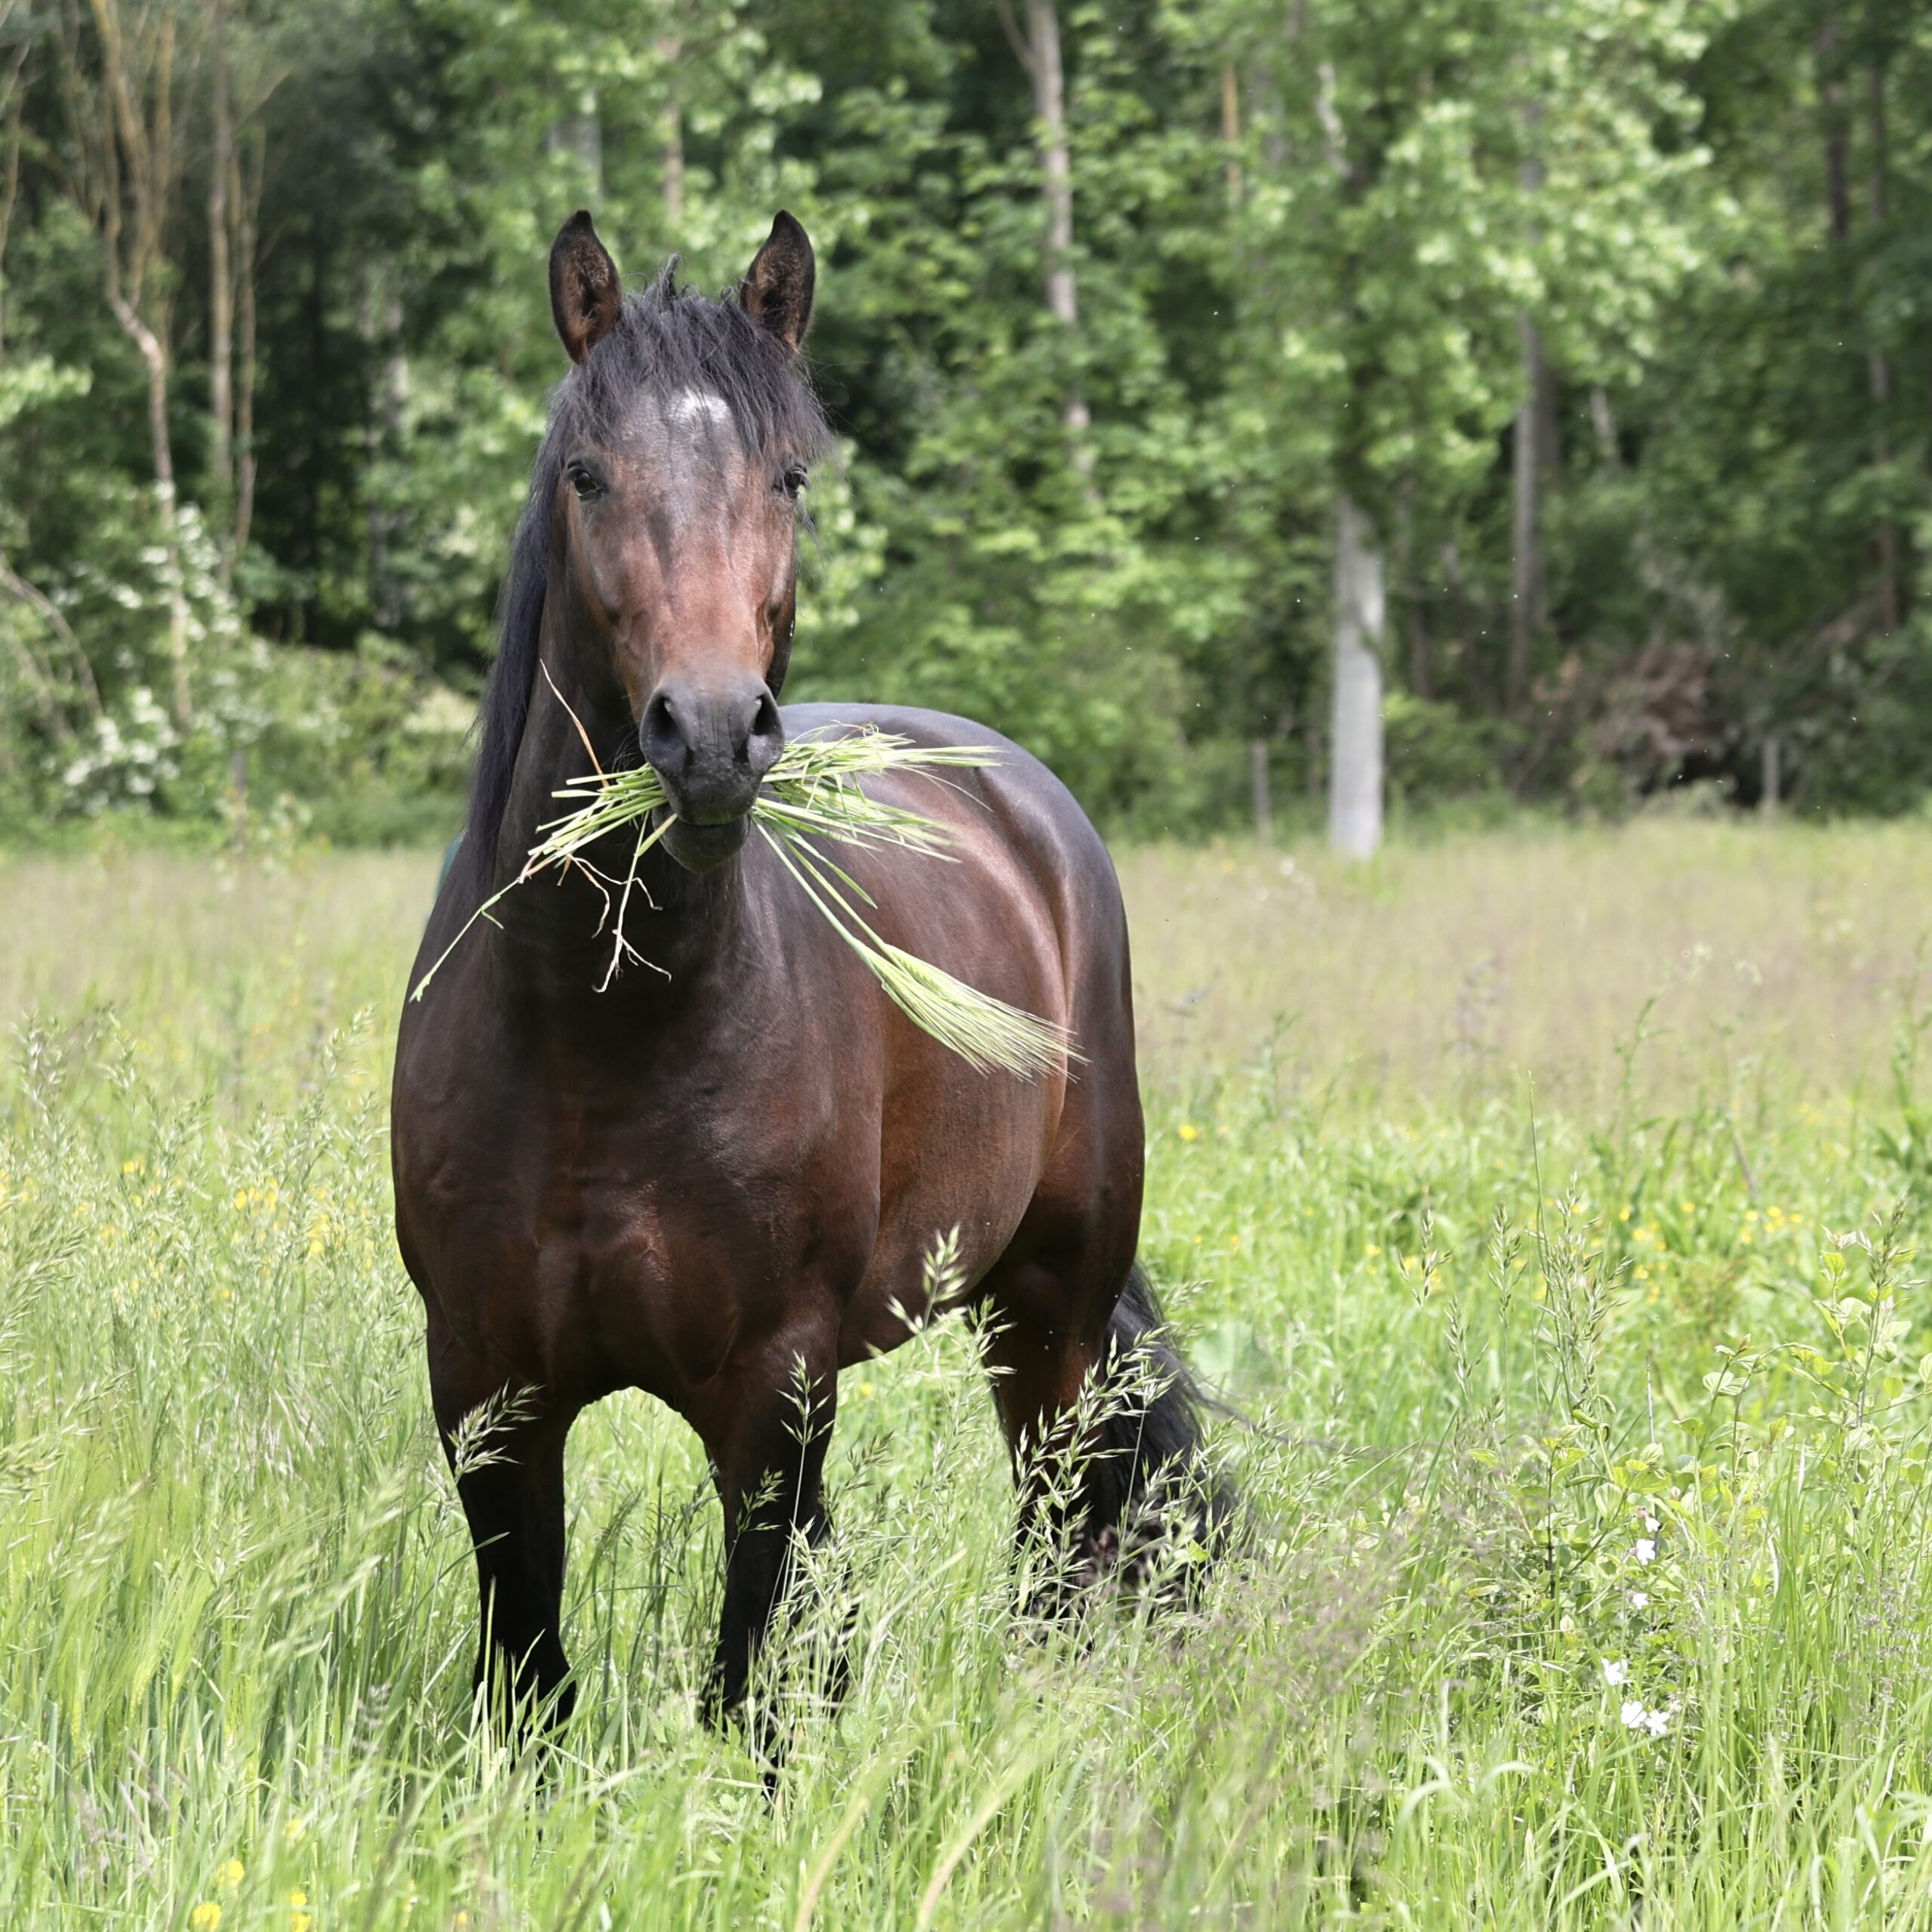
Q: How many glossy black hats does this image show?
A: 0